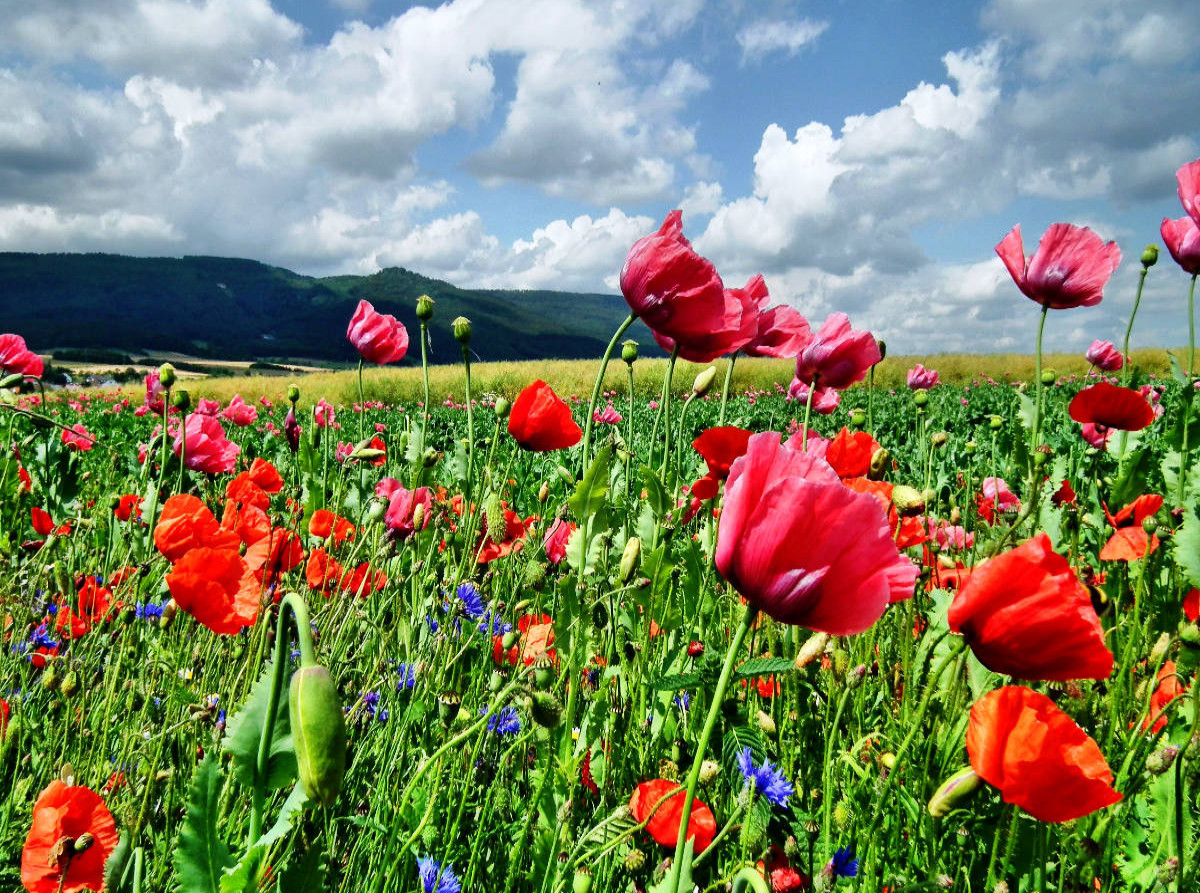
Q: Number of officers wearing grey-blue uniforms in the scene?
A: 0